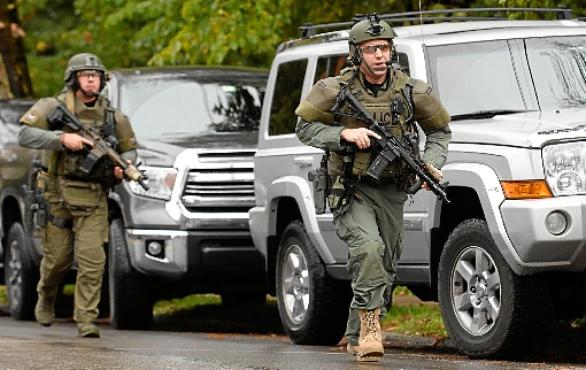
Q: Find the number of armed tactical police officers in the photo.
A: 2